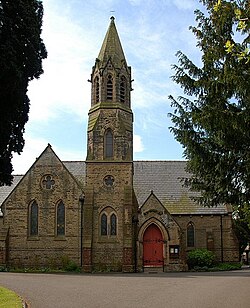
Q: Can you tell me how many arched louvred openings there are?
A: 3